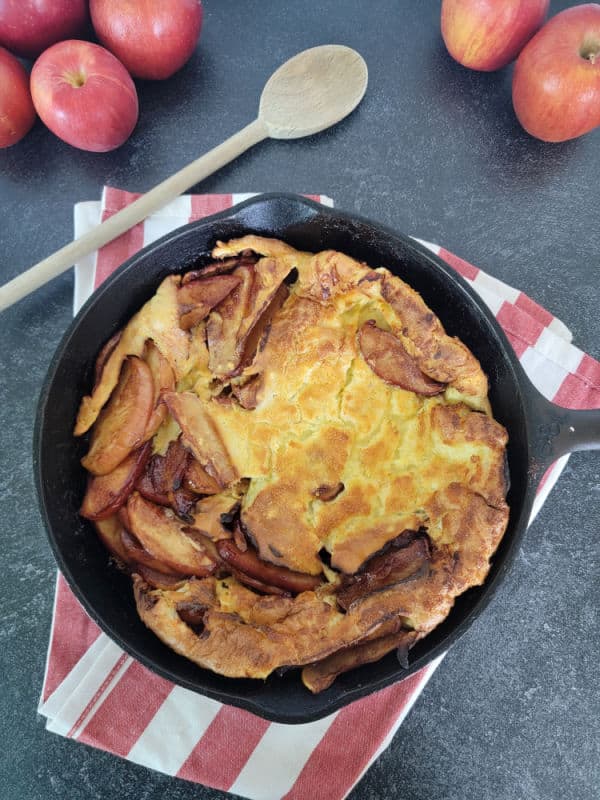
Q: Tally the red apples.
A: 6